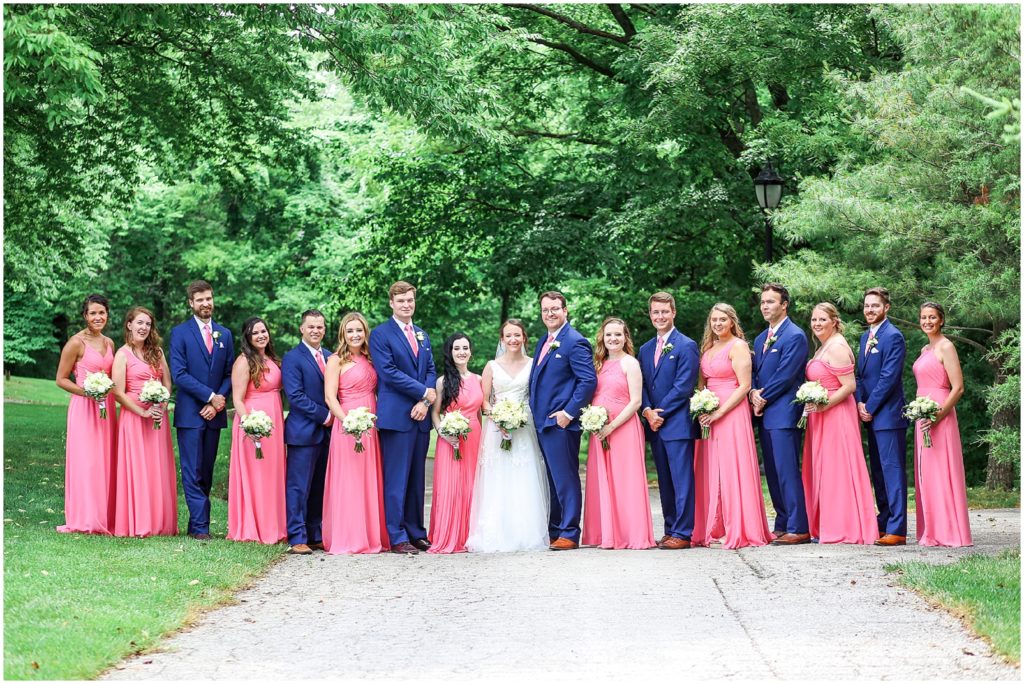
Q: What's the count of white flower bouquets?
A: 10